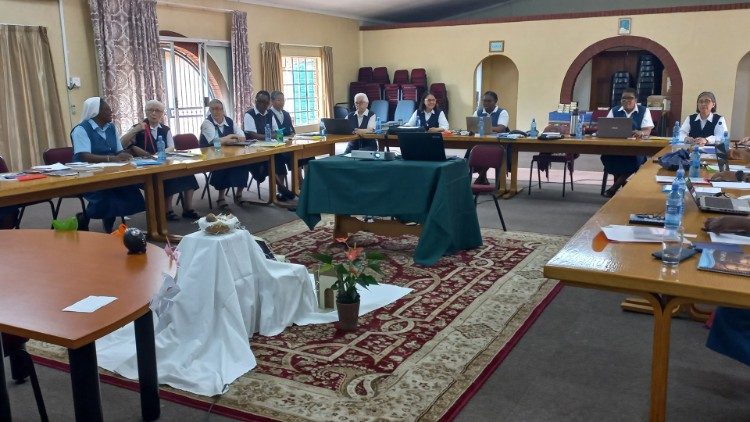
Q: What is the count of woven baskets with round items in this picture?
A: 1